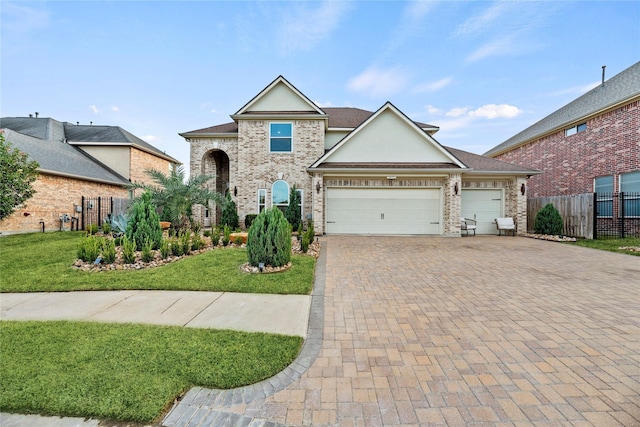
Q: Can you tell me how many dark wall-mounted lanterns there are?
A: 4